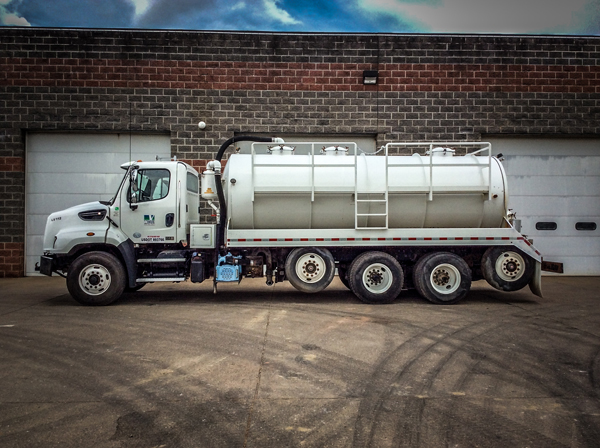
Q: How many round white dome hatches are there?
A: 3